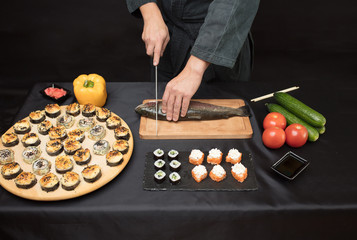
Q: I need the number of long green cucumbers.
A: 3